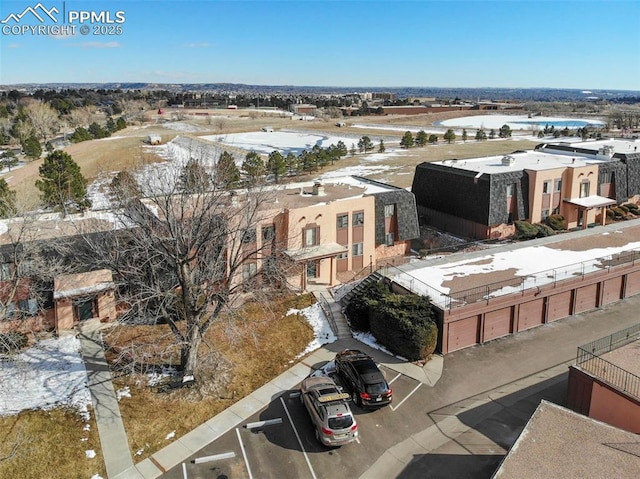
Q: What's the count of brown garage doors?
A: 7